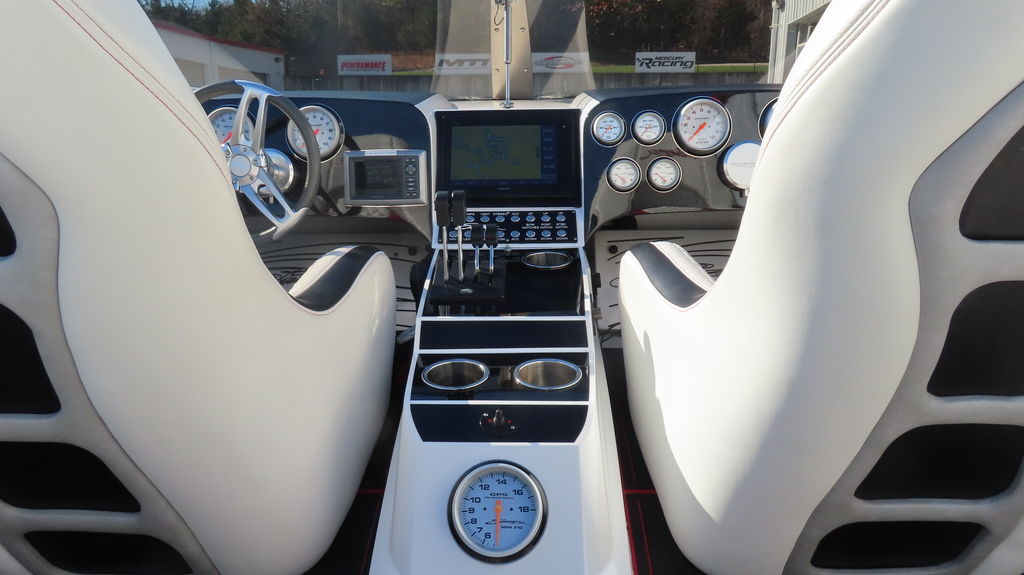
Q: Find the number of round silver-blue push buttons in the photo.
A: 14